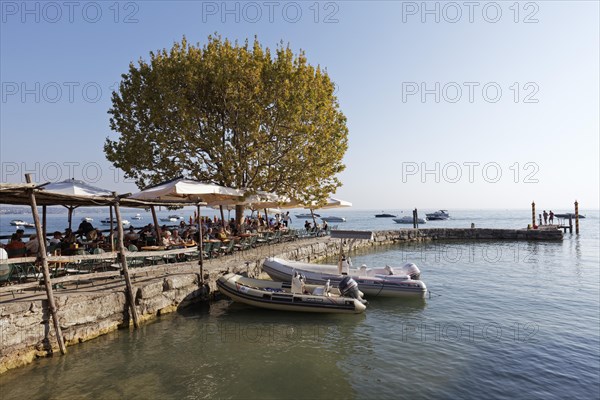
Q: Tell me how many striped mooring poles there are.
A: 2